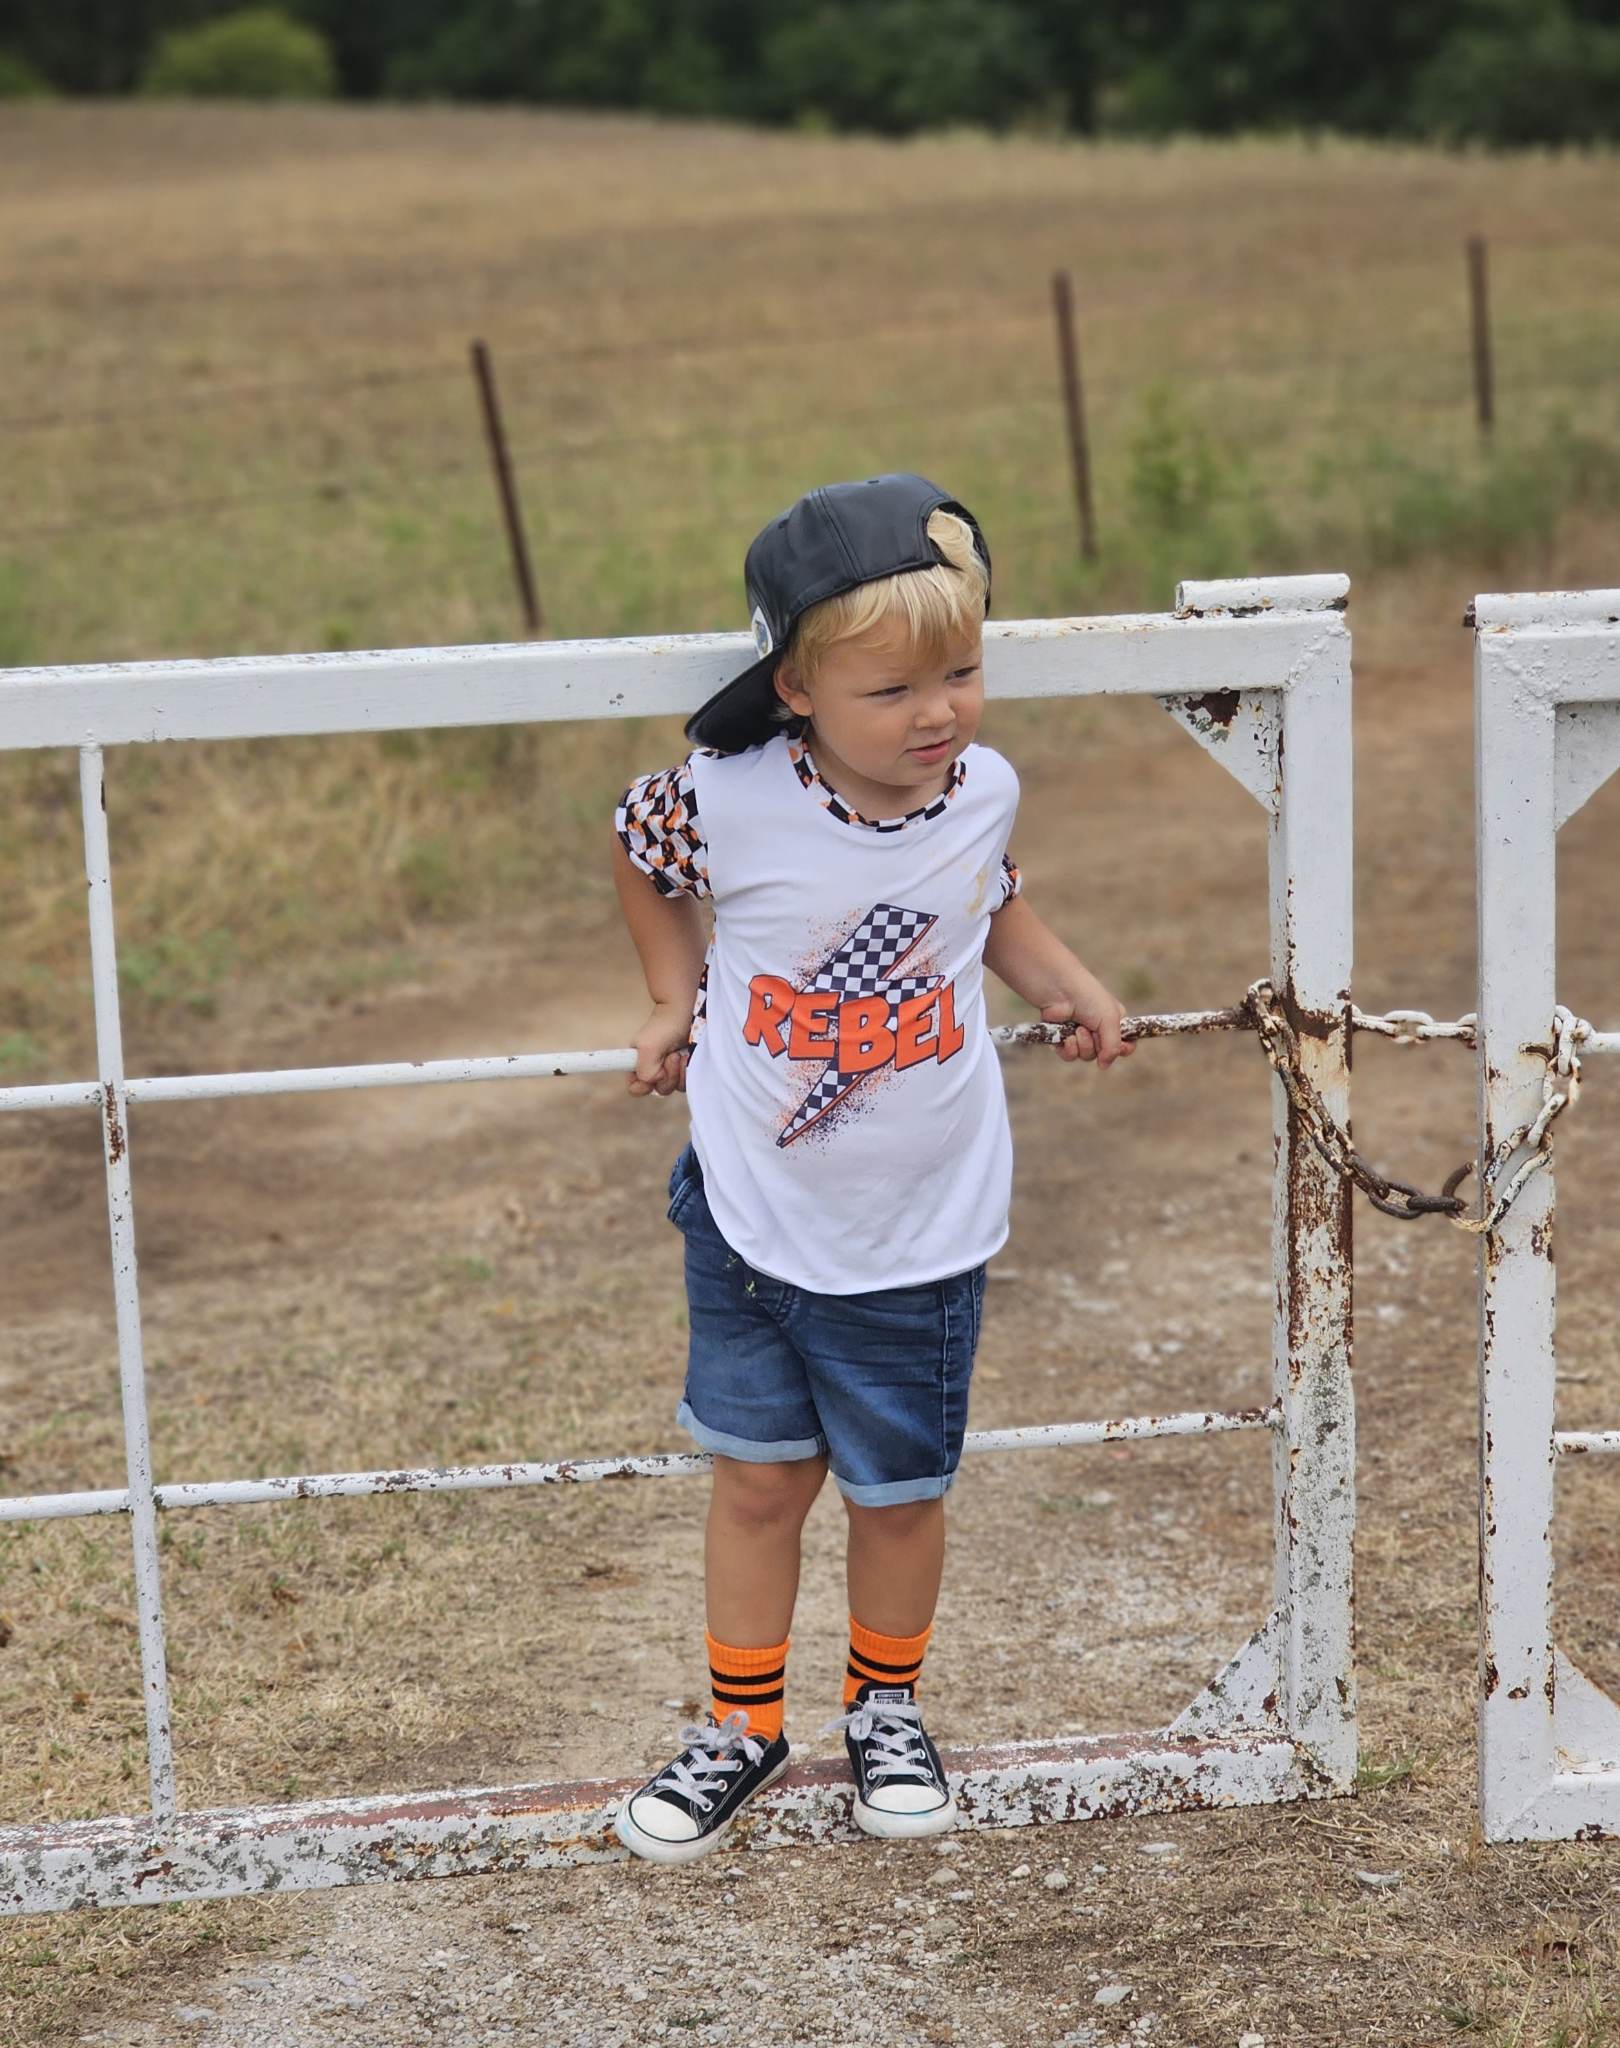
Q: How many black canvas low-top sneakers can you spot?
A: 2